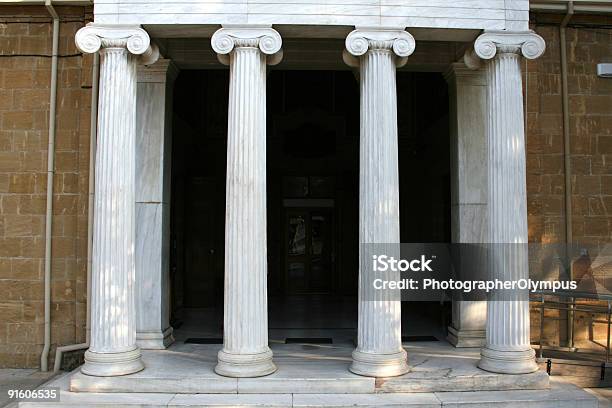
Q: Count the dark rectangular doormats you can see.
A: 3